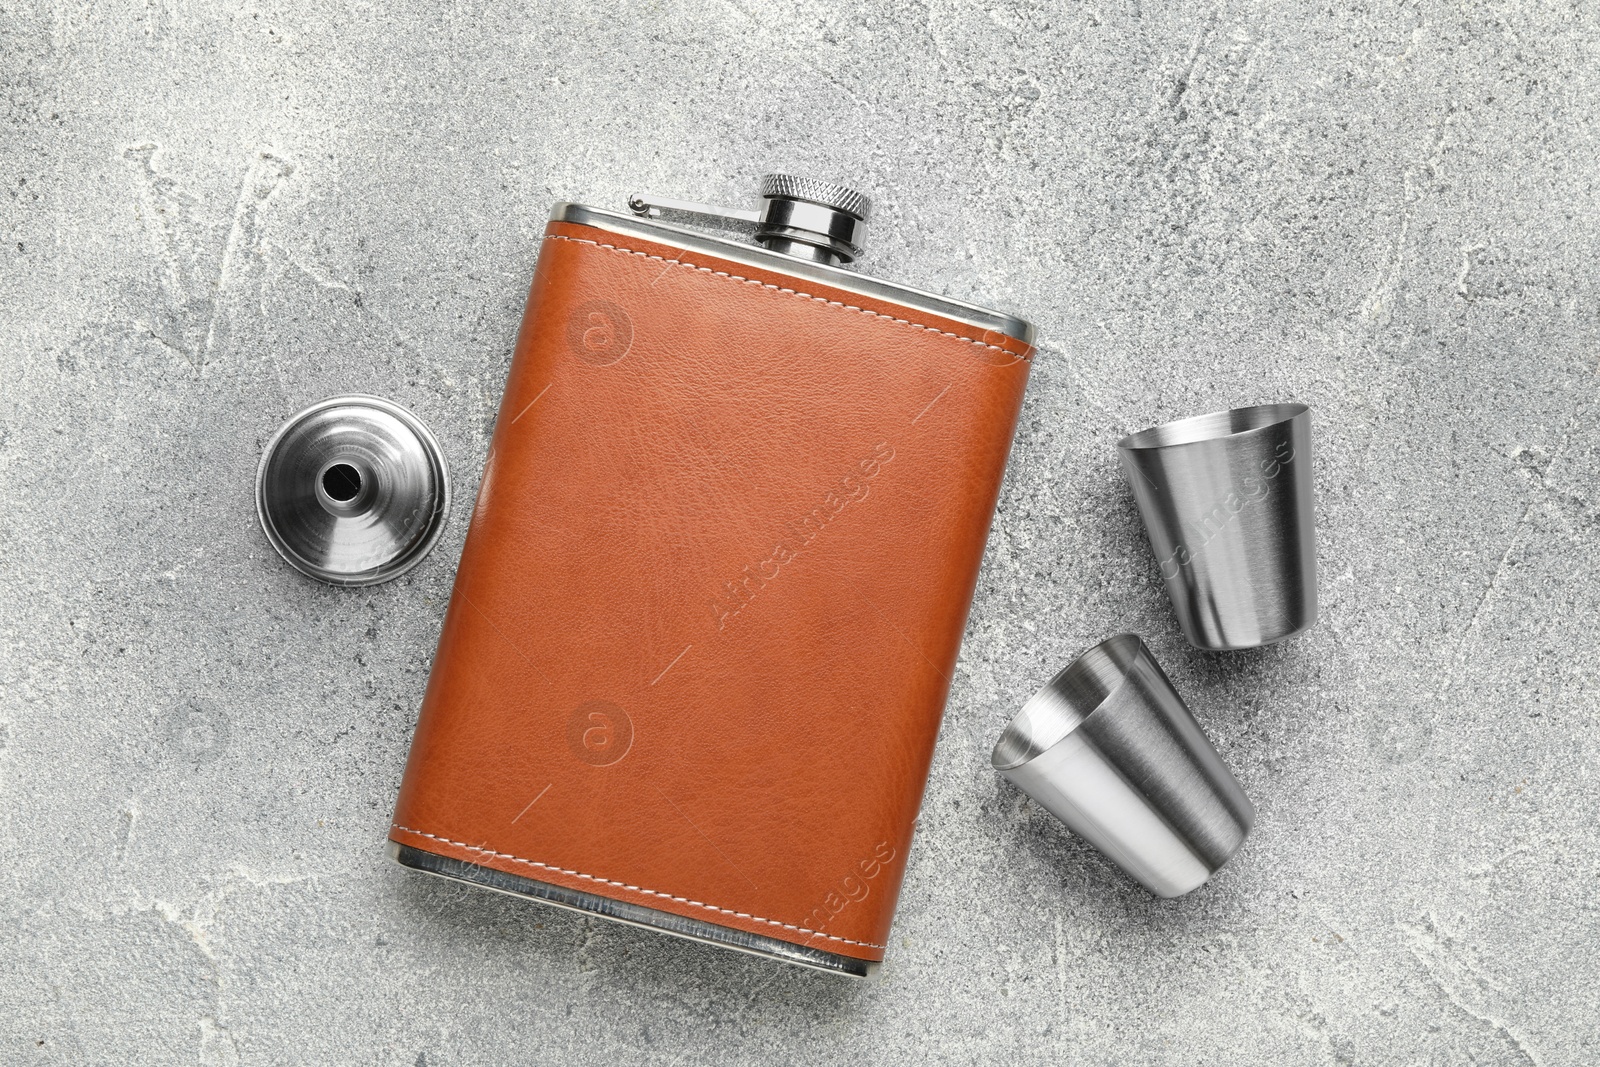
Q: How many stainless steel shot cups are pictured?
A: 2